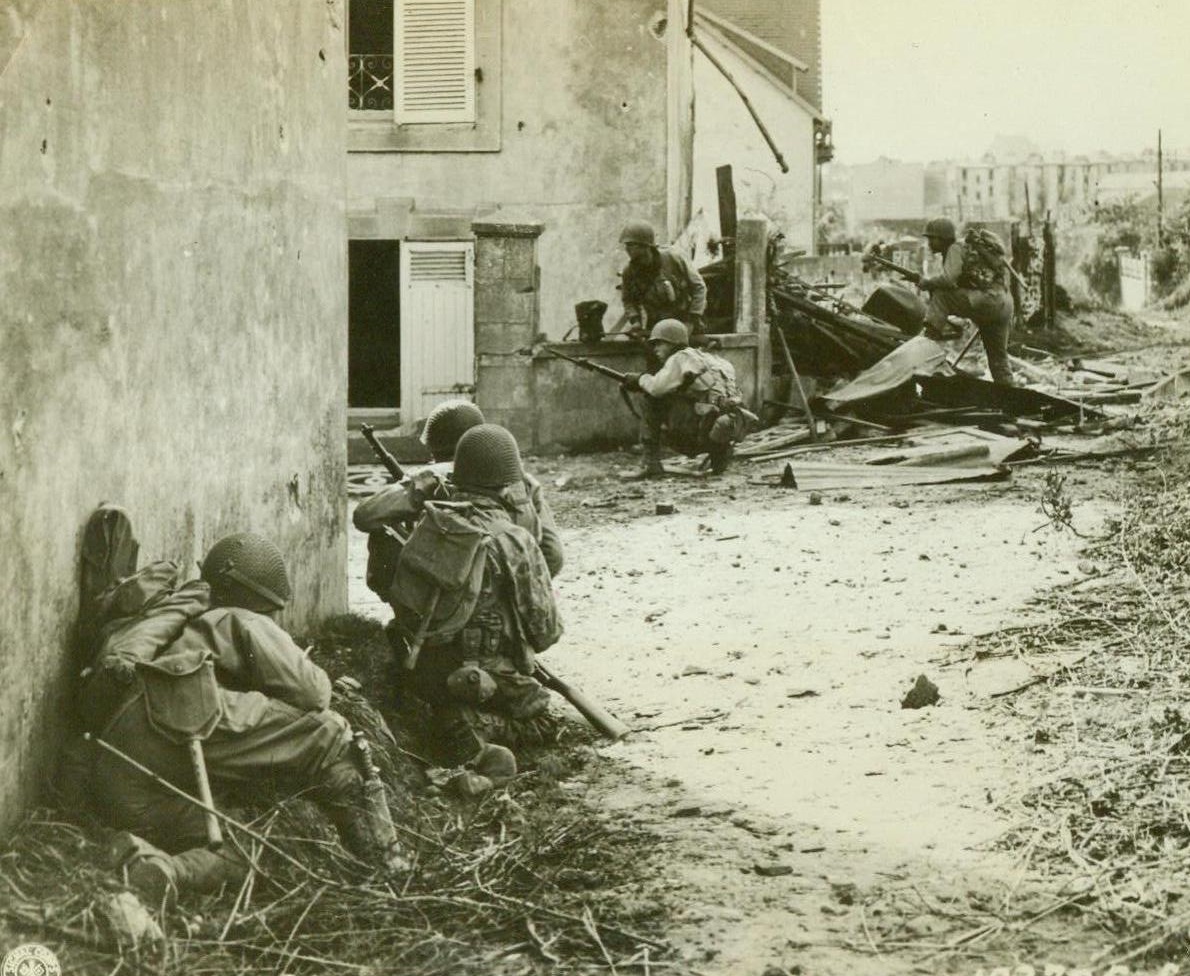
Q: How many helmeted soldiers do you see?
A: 6